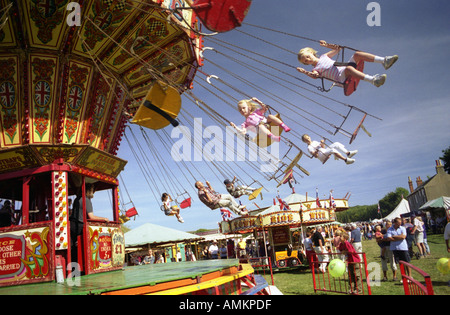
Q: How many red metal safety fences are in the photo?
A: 3